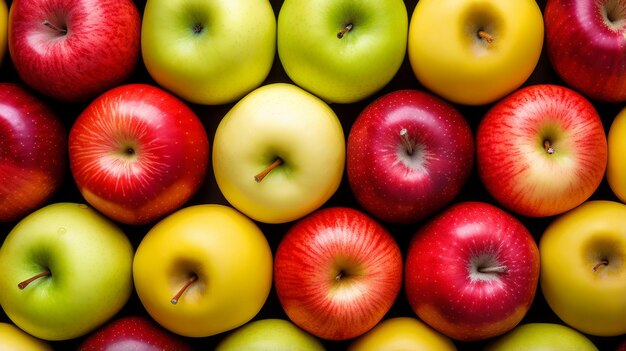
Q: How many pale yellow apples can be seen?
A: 1